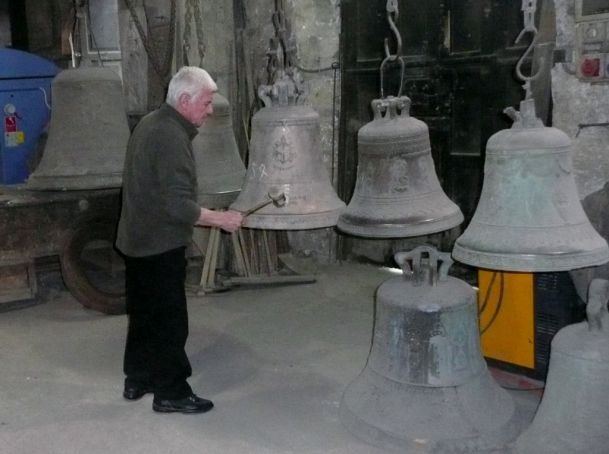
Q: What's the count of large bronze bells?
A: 7